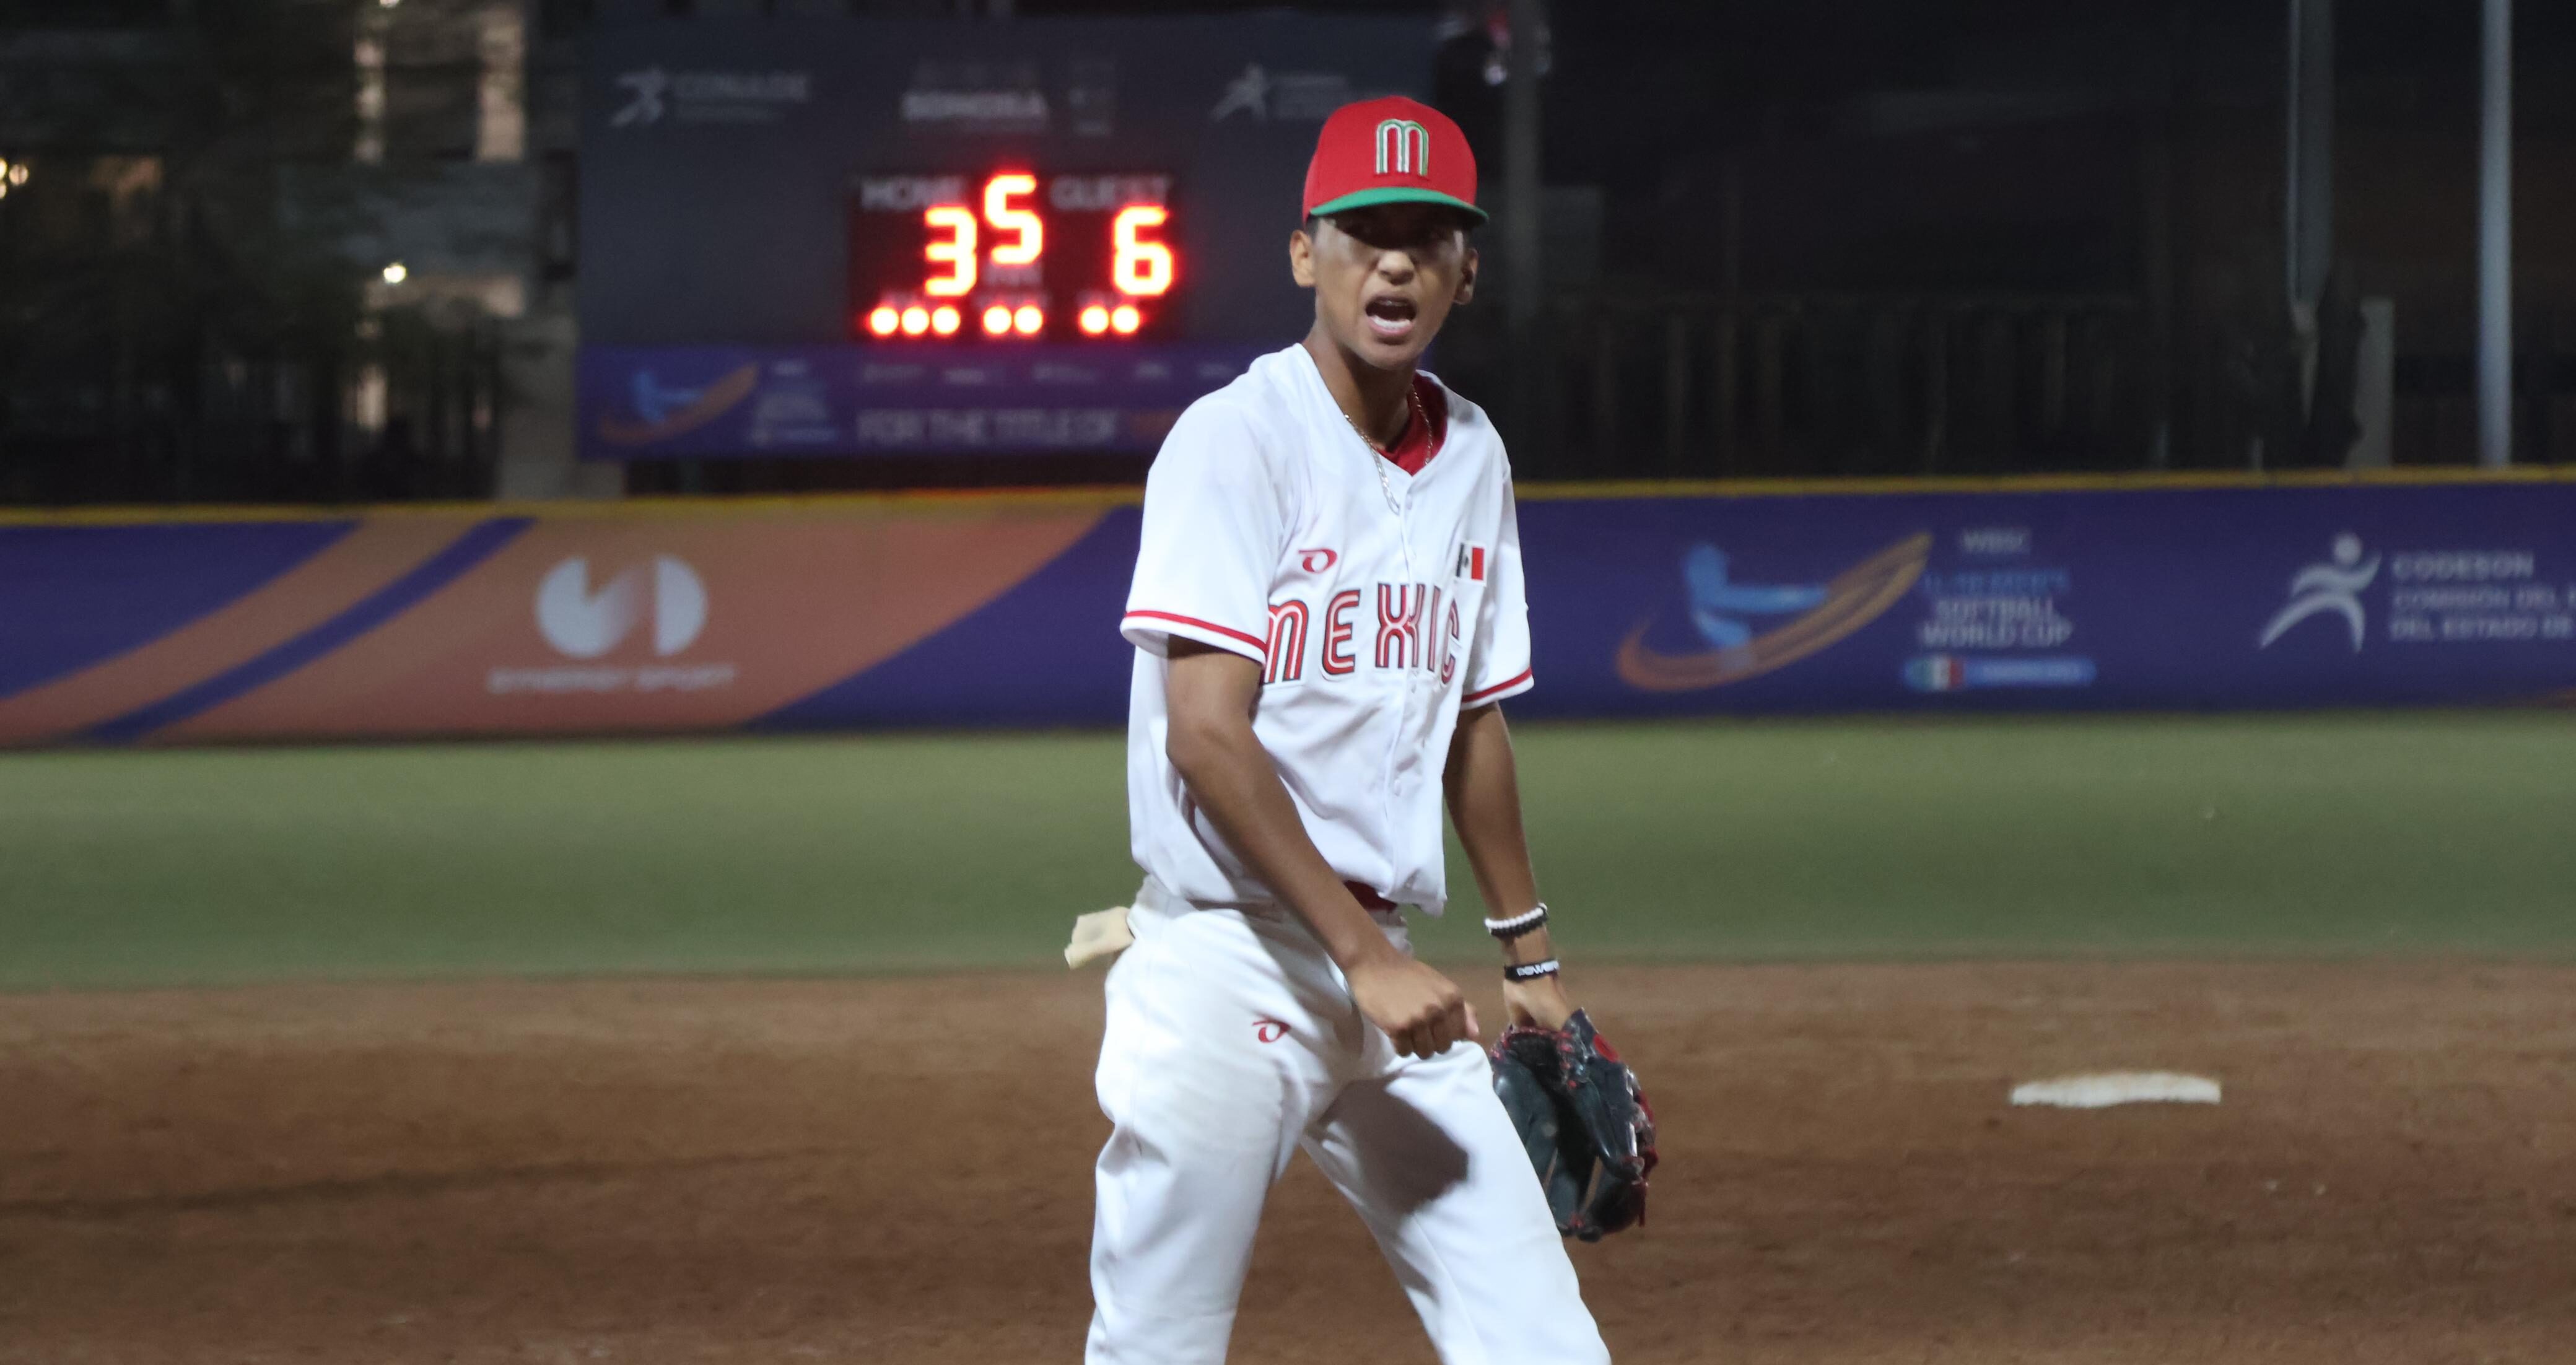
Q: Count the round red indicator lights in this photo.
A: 7